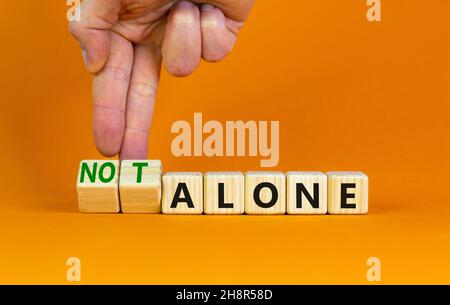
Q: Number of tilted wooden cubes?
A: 2